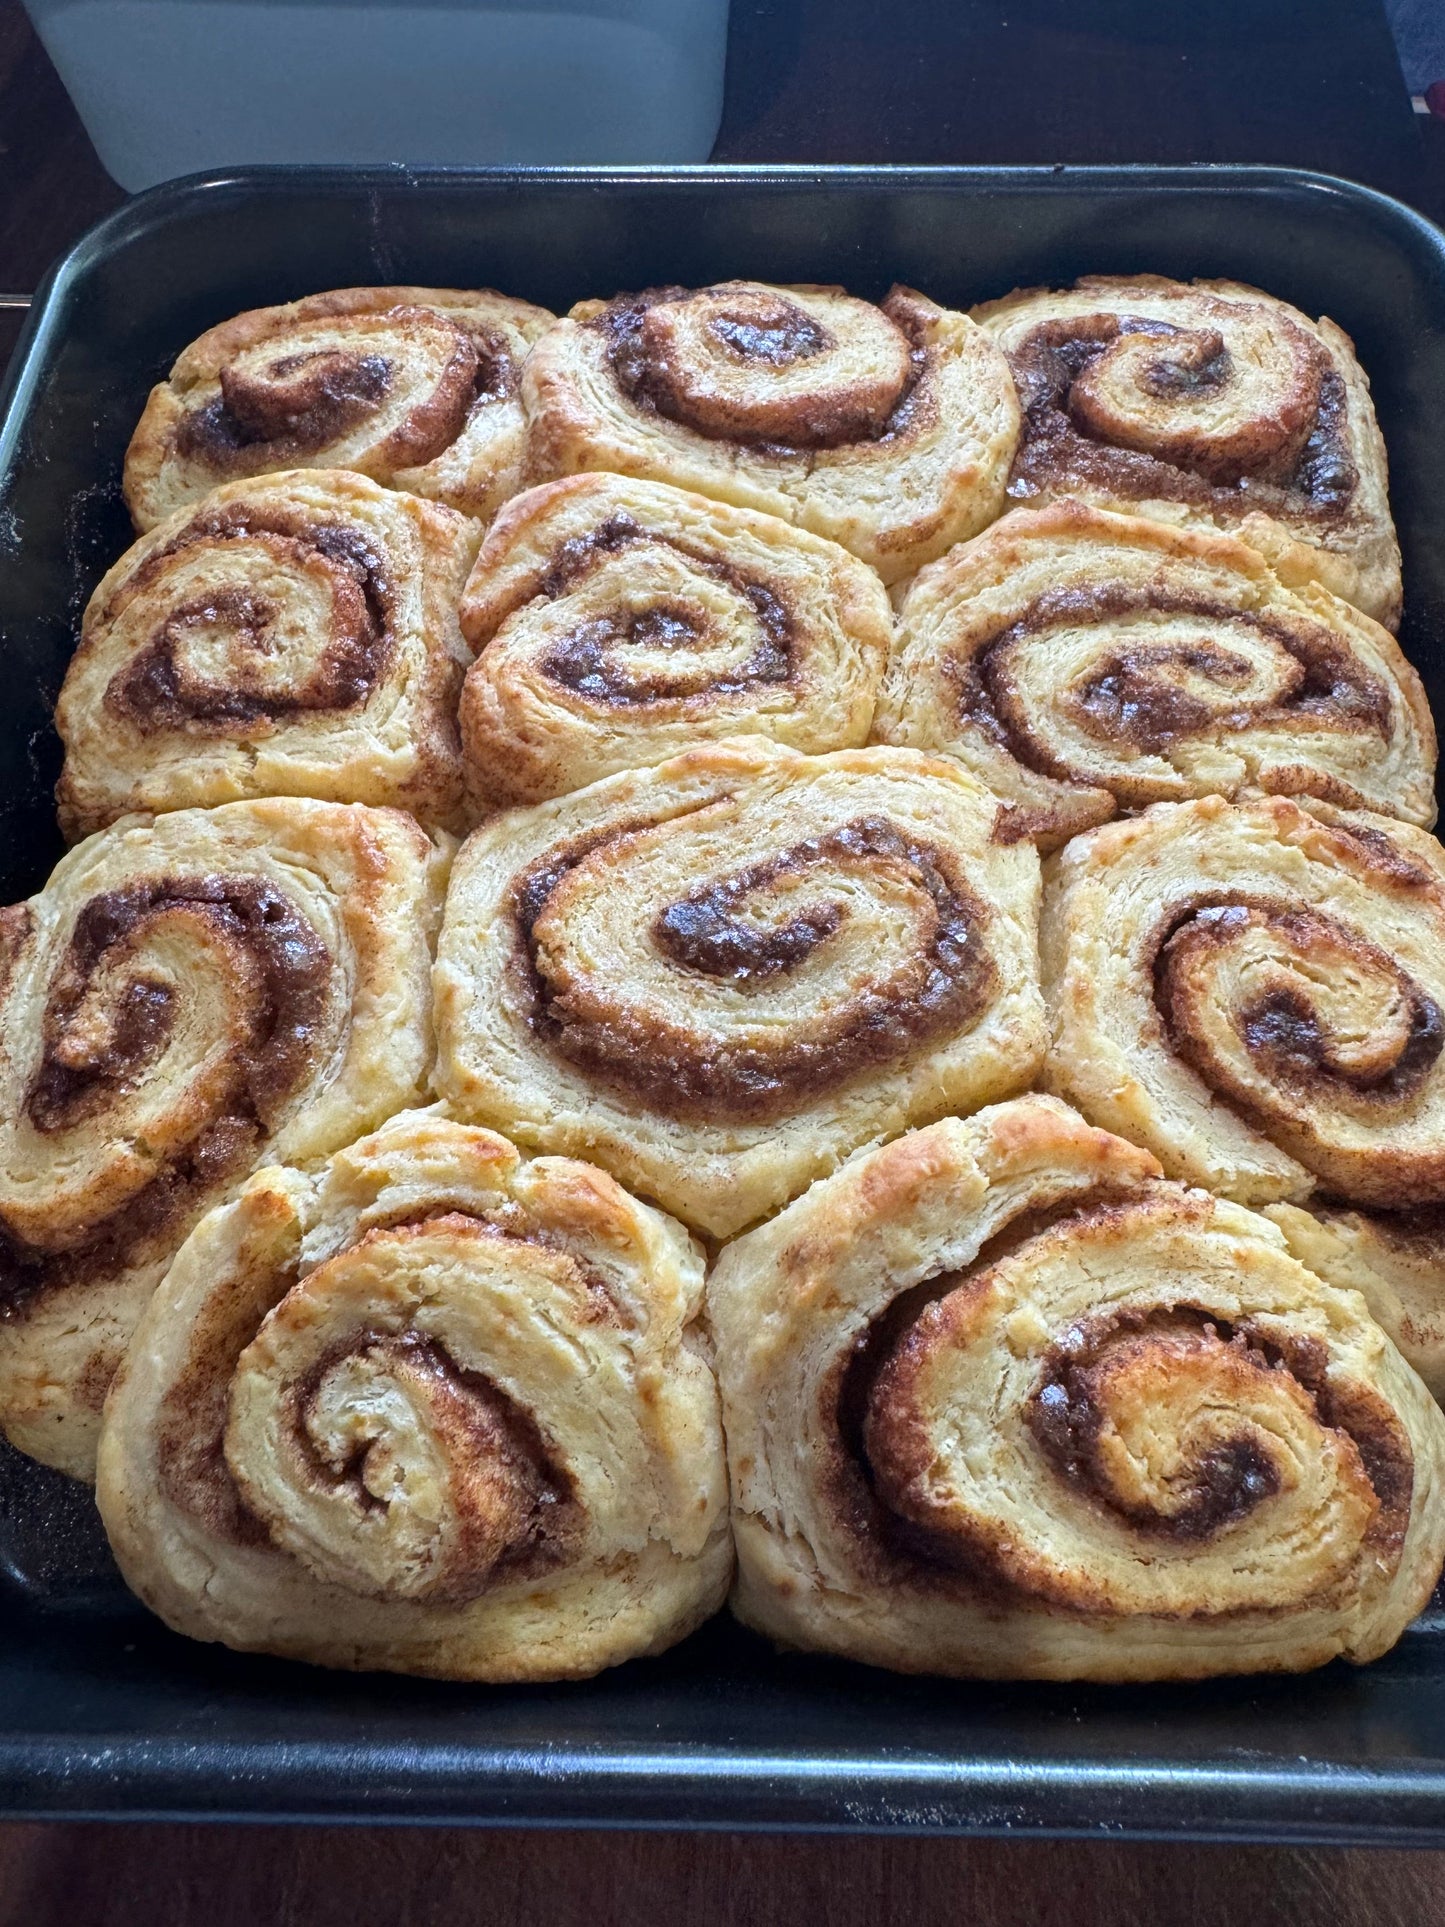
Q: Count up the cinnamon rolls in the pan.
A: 11